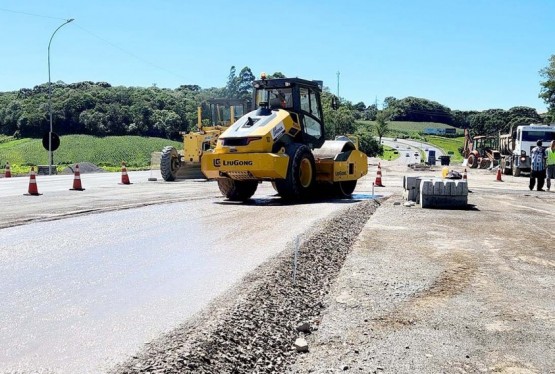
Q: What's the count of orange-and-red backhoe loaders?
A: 1